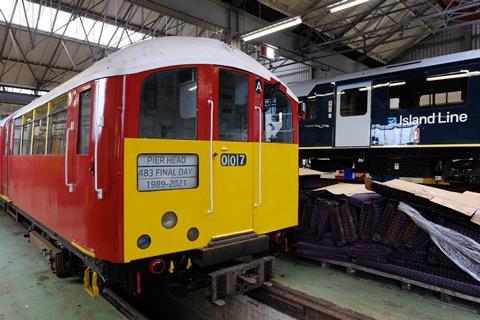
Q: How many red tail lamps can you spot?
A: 2